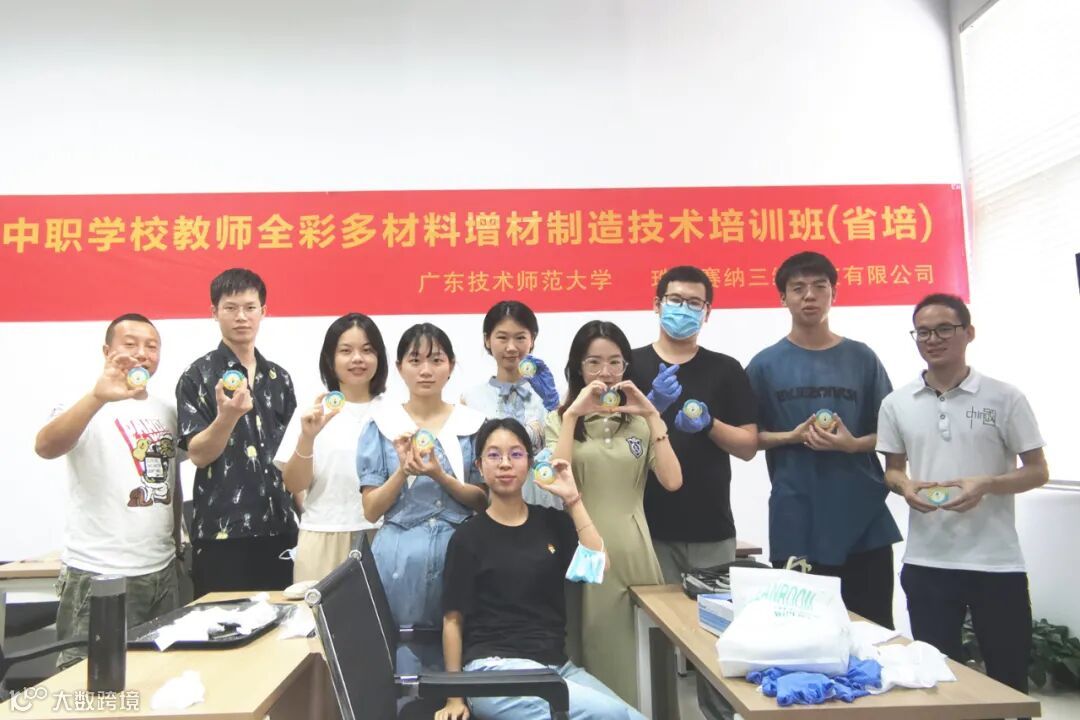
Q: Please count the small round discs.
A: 10